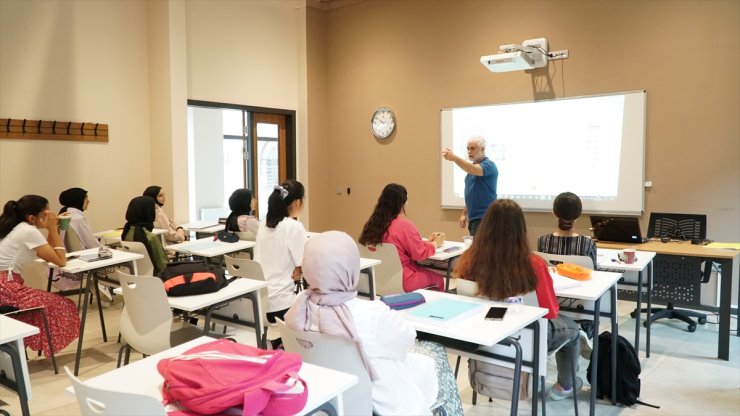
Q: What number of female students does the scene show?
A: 10